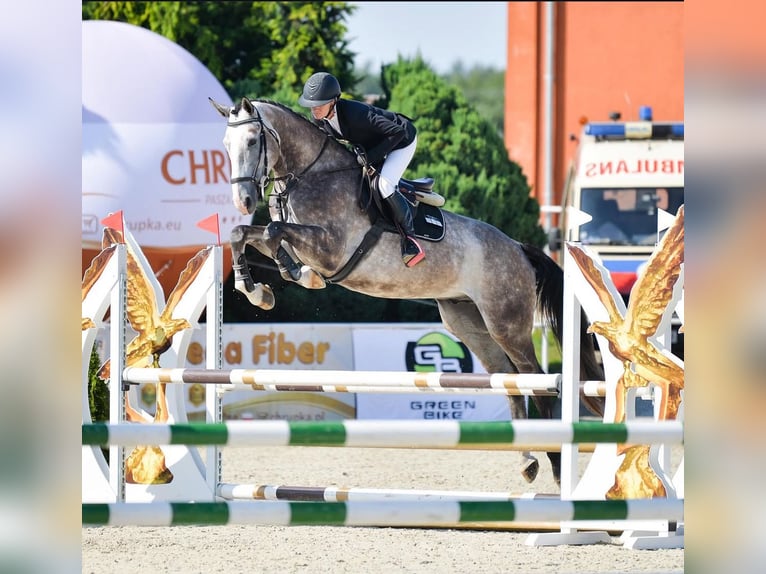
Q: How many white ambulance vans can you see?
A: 1